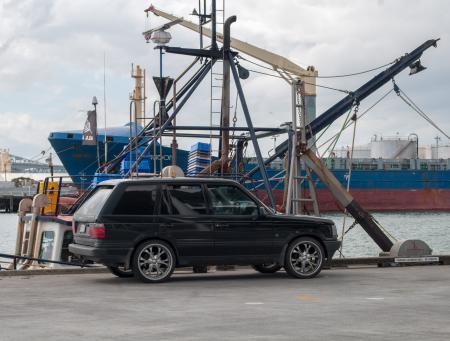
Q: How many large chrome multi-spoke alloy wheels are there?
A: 2